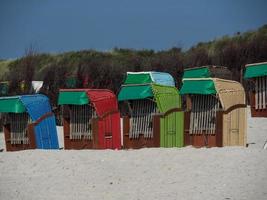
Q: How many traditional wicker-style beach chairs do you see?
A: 7